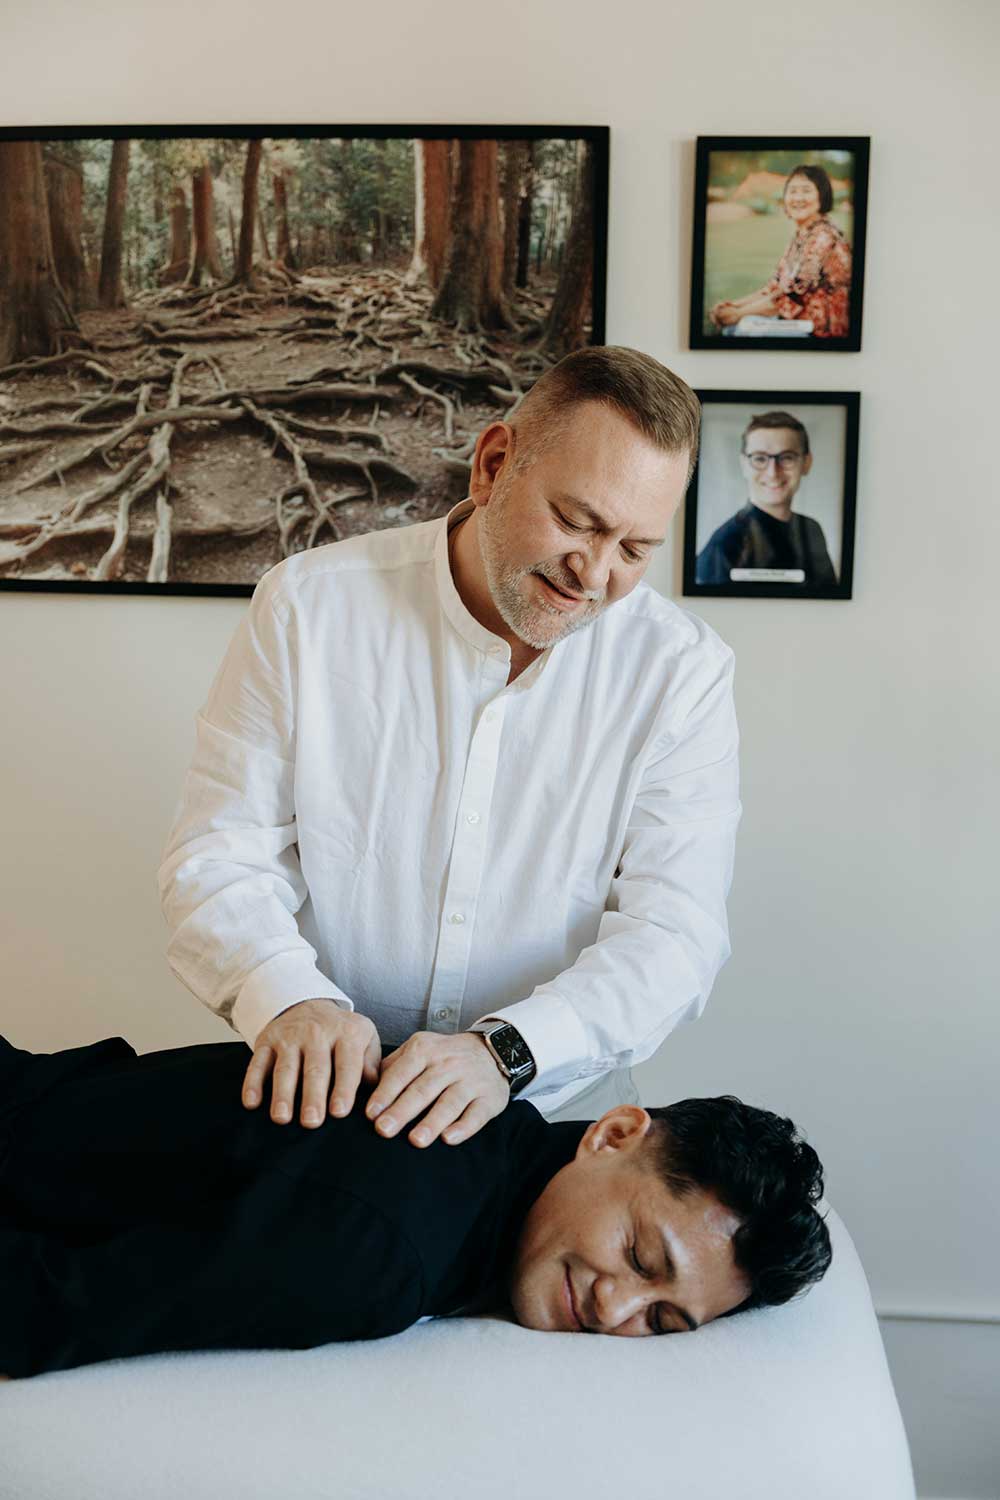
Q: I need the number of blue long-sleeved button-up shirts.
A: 0